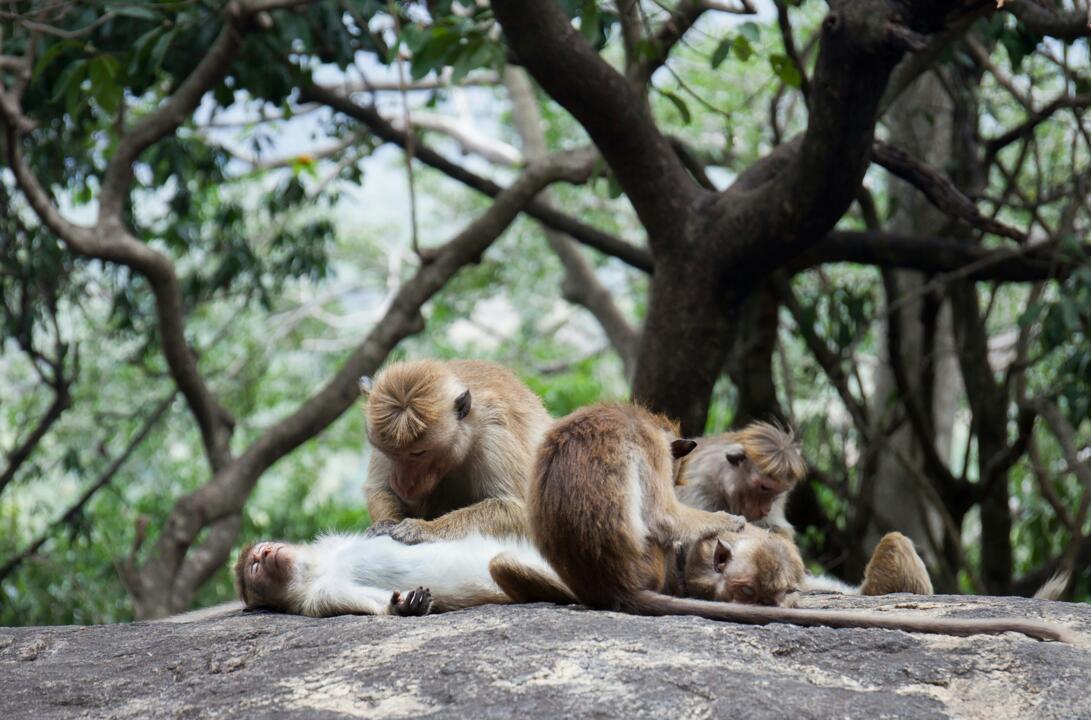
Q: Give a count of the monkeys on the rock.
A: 5